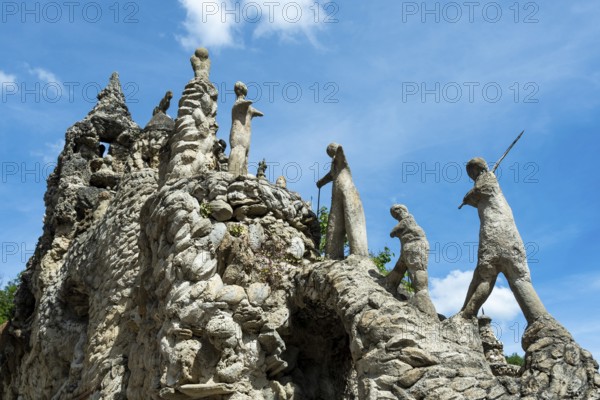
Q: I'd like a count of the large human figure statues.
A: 4